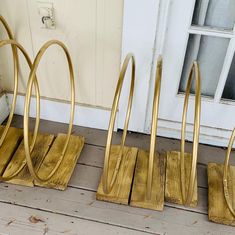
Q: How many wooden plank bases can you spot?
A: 7